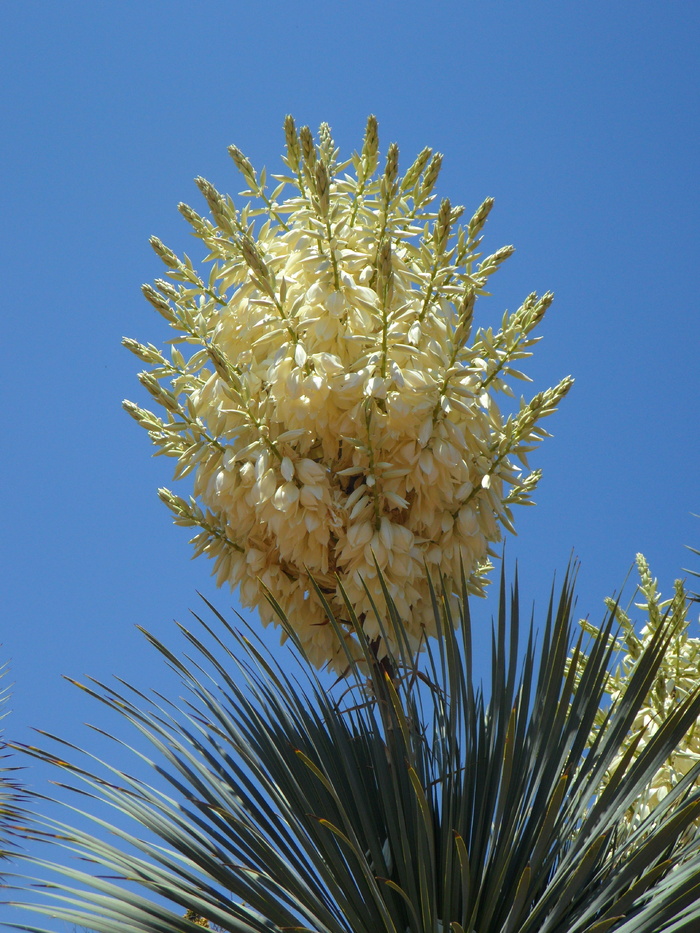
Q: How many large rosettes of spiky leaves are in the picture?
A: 1